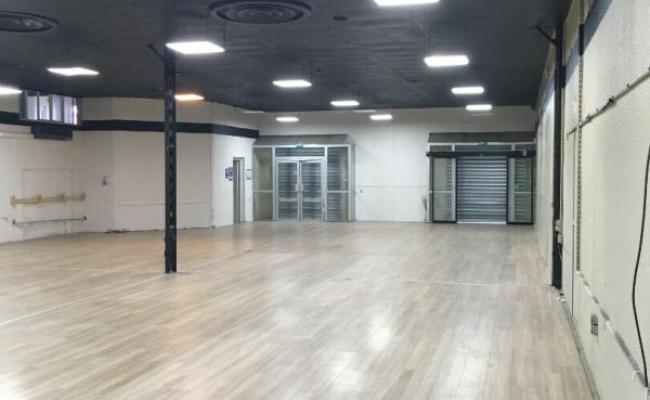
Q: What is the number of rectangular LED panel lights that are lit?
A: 12